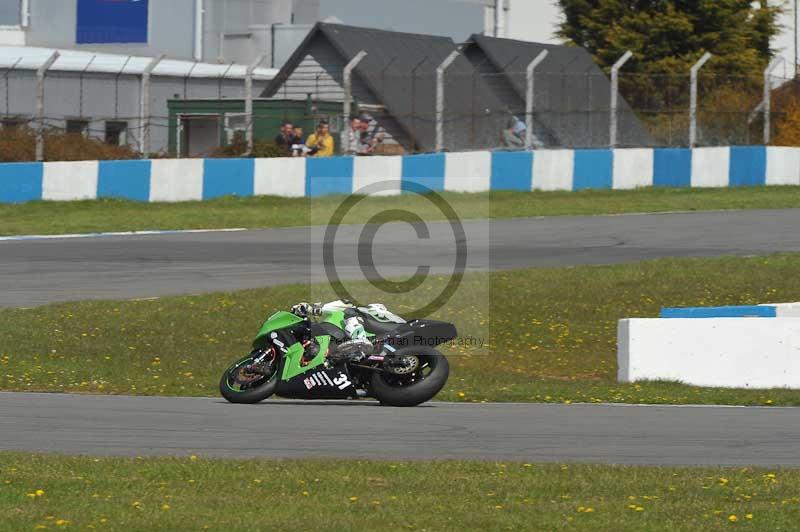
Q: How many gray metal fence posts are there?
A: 9